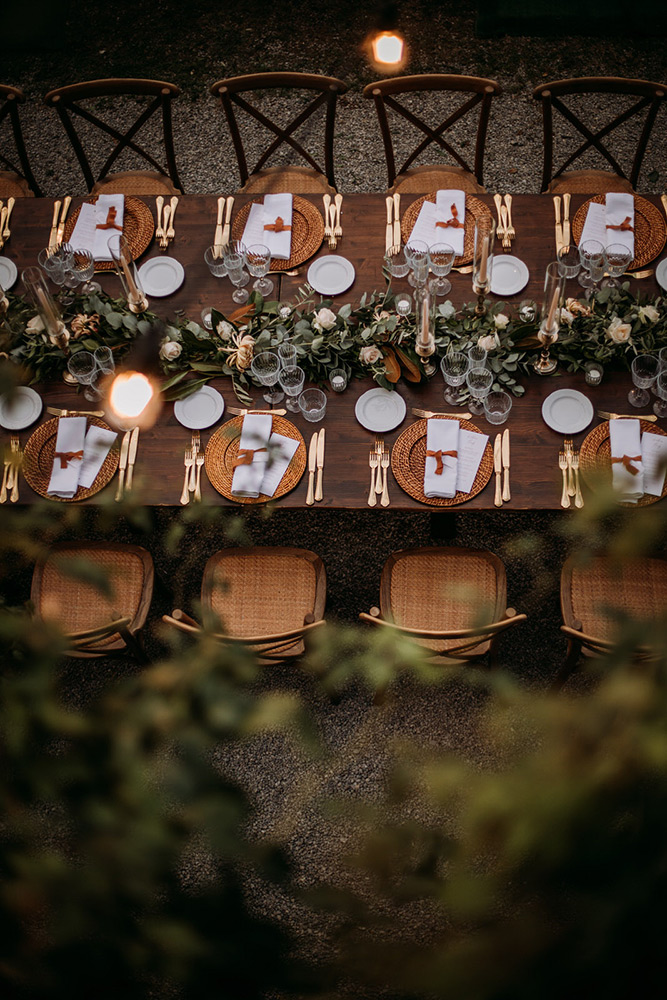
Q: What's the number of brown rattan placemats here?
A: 8